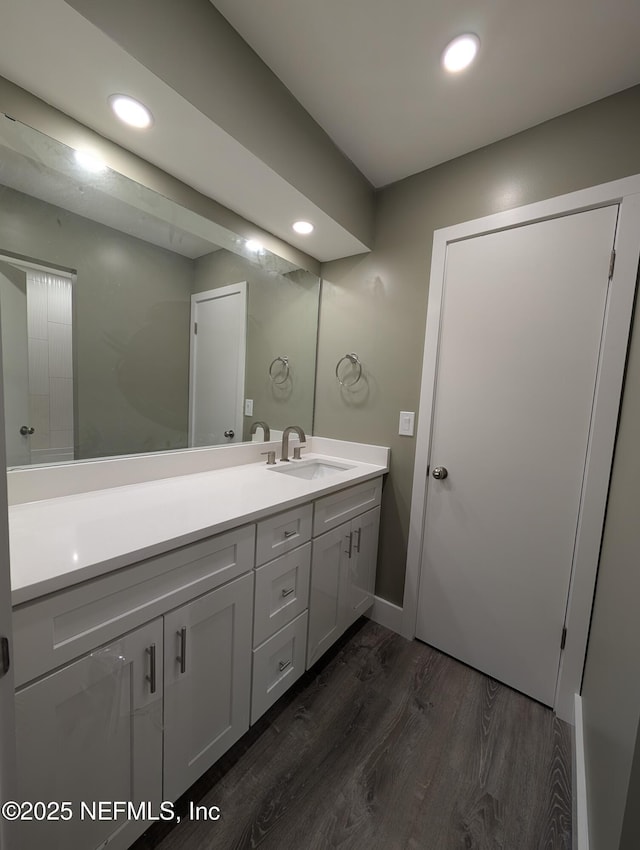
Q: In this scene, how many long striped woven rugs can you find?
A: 0